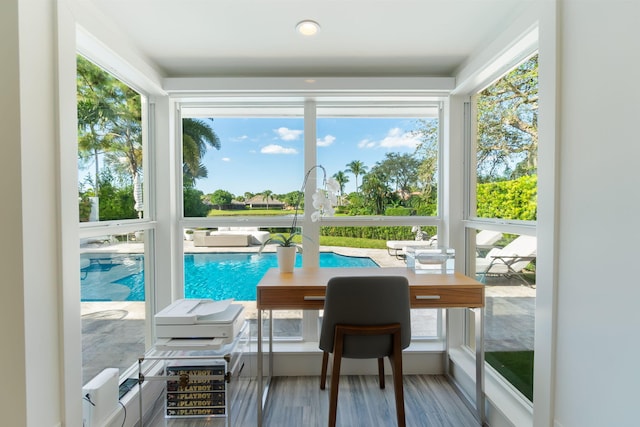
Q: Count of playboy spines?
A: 6